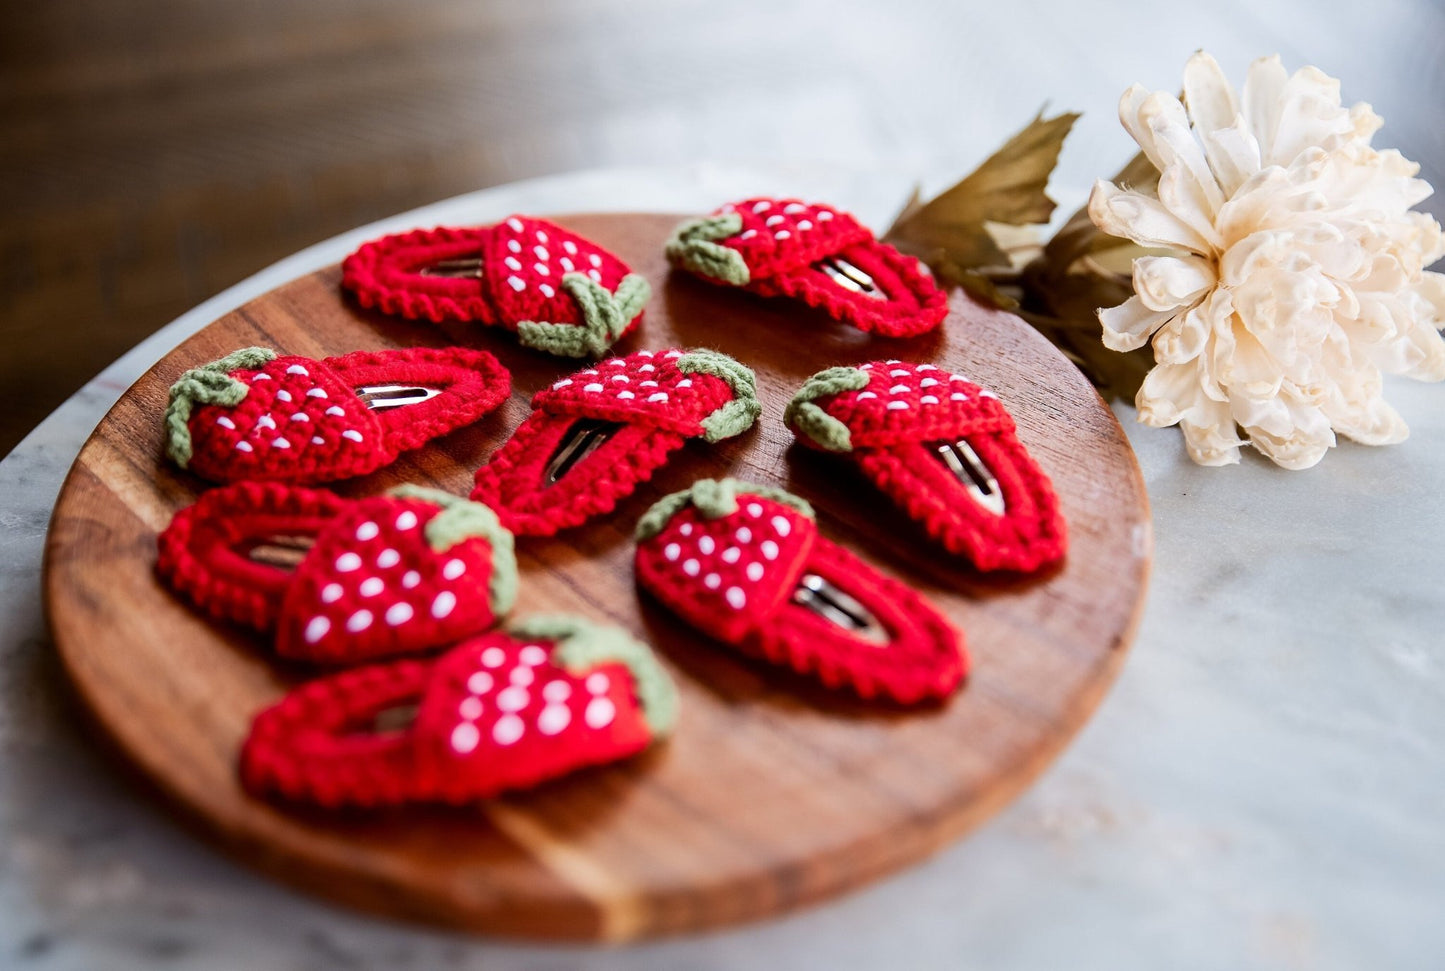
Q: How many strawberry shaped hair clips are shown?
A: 8